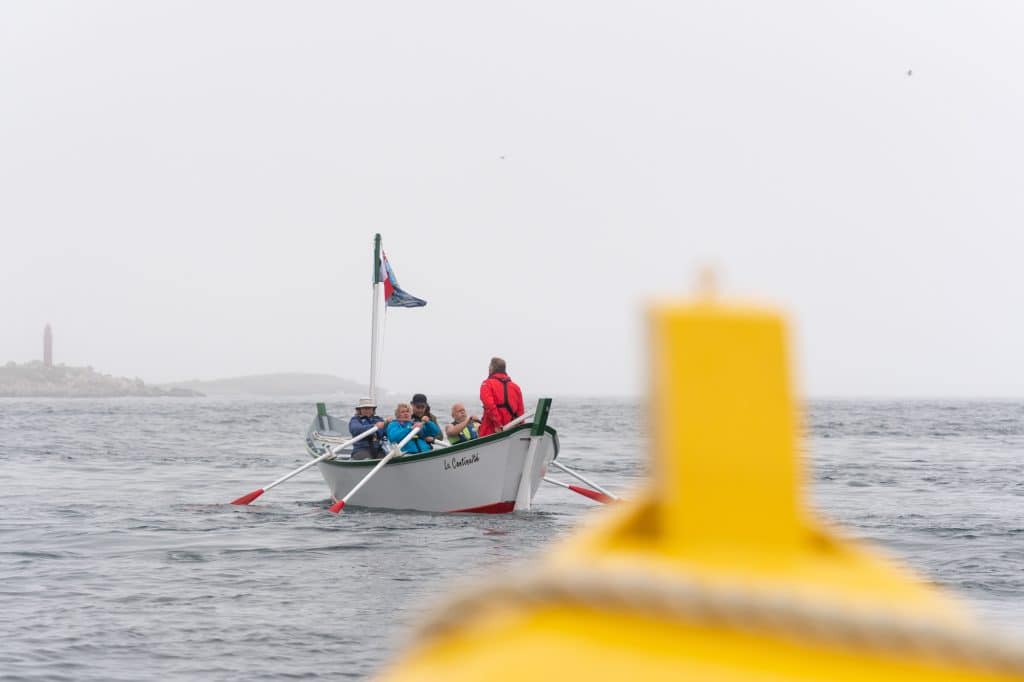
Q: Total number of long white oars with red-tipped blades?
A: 4